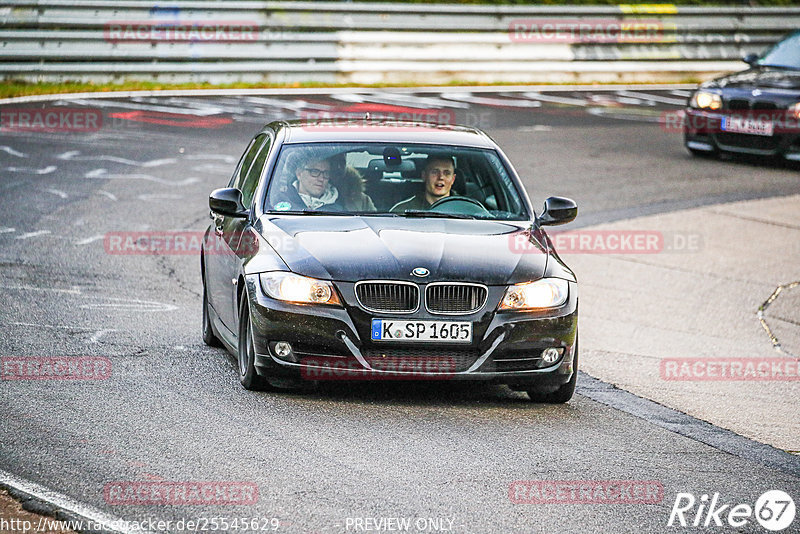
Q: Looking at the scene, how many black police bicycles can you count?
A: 0